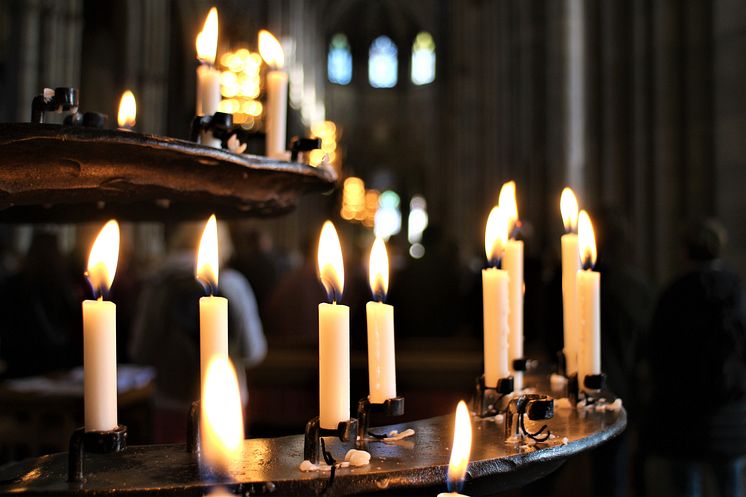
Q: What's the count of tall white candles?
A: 10